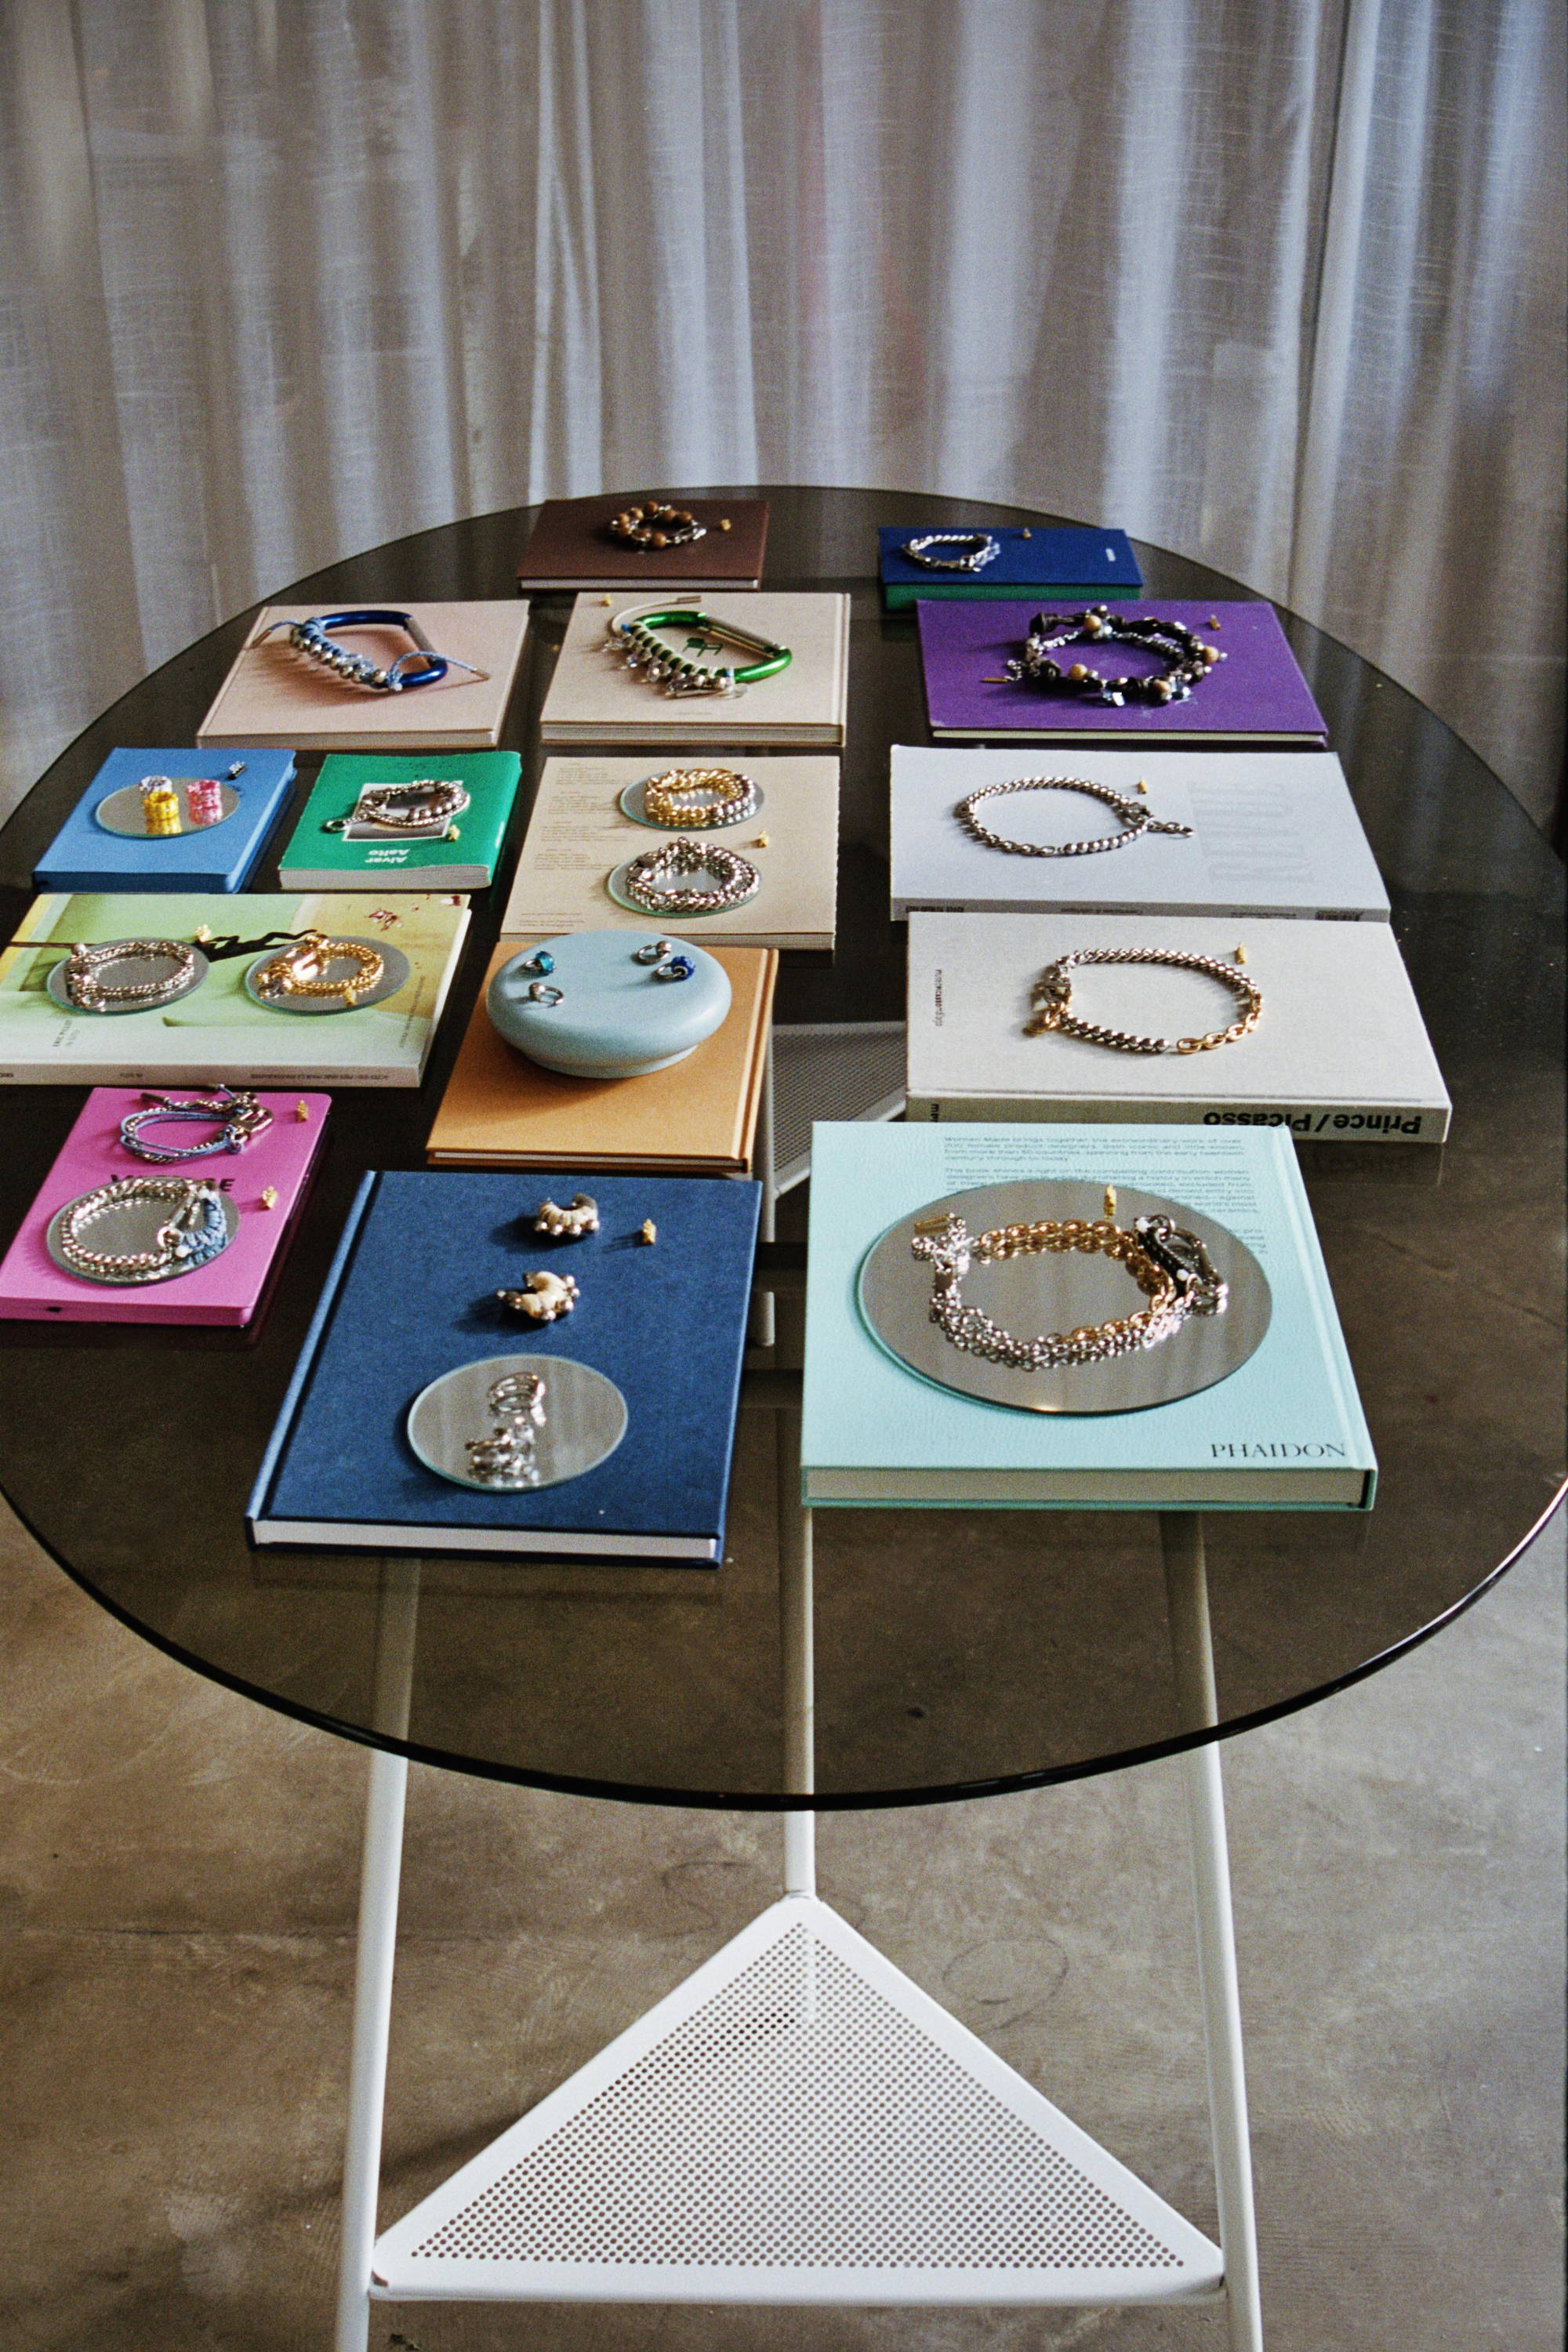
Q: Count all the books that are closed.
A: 15